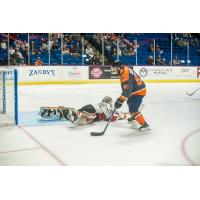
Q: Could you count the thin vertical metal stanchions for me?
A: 11